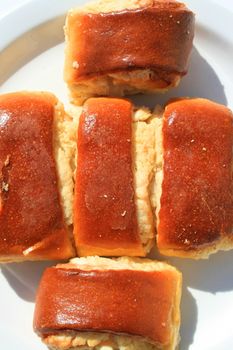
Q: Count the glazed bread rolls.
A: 5